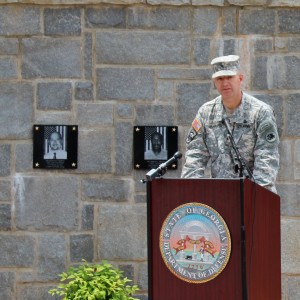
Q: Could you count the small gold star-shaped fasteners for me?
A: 8